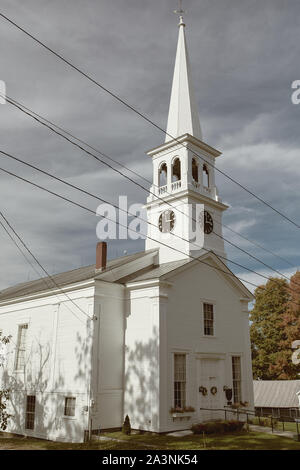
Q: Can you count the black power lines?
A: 7